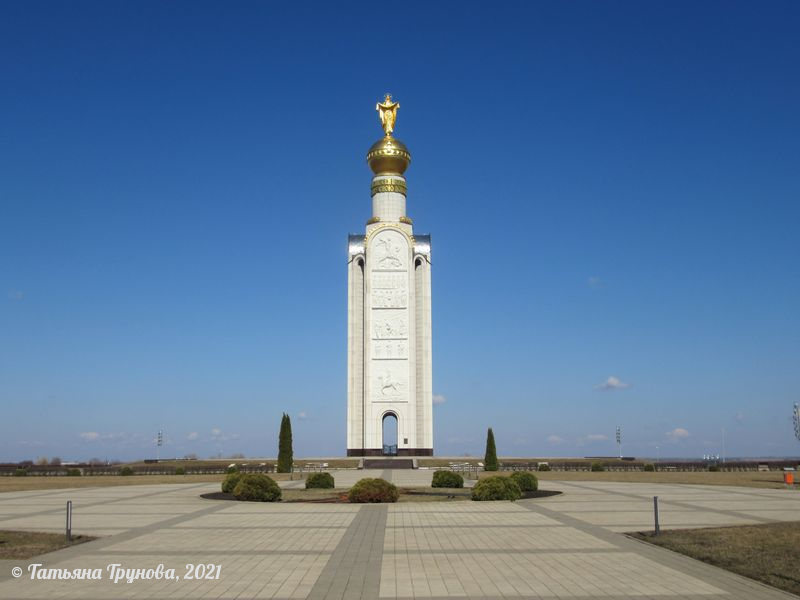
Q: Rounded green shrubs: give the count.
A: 7